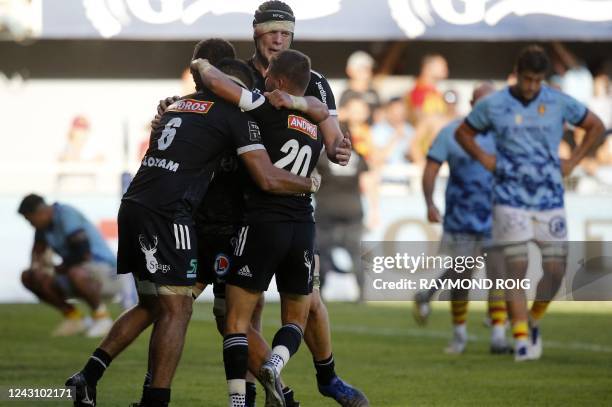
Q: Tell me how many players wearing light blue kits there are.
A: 3